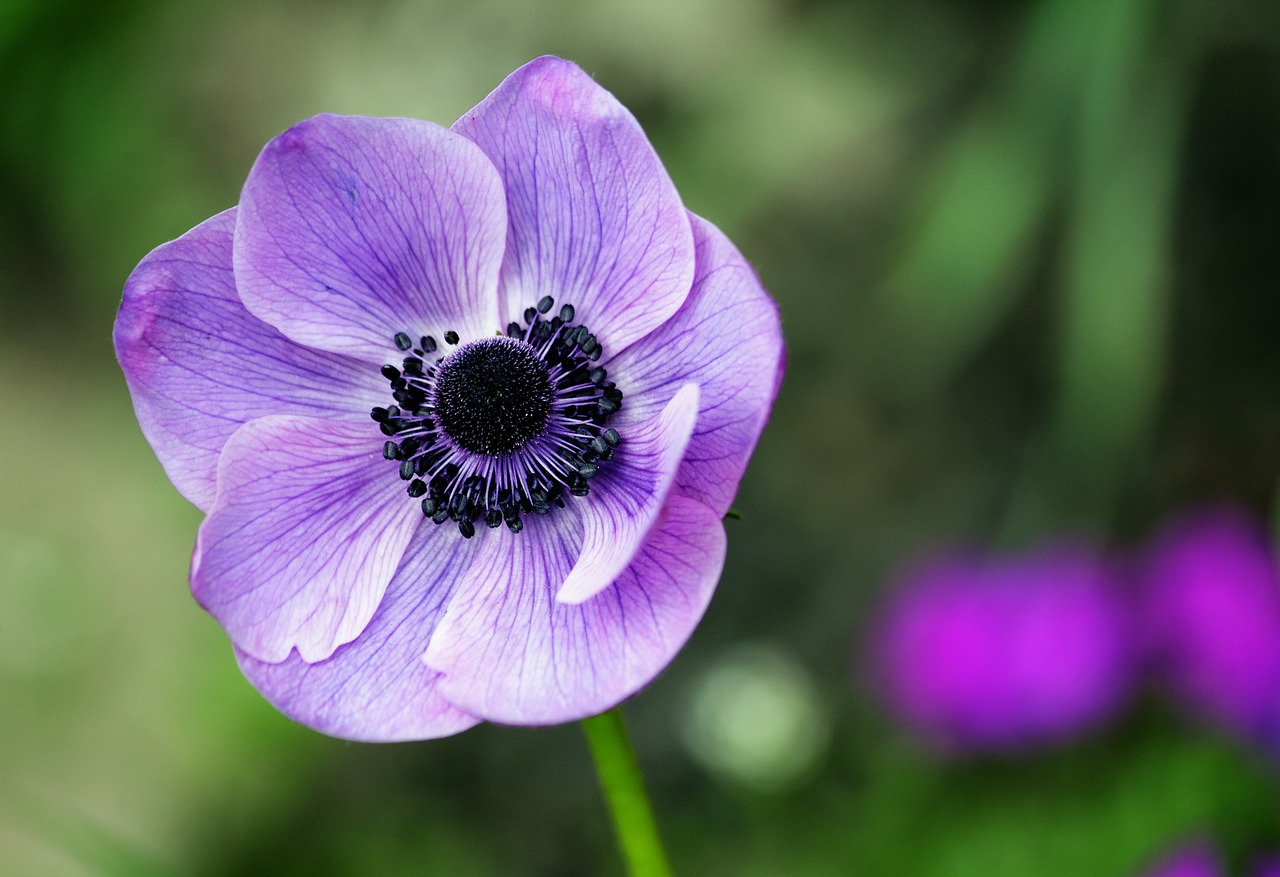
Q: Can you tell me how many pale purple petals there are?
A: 8